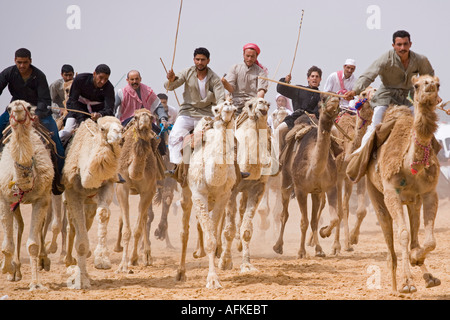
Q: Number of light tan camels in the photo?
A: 4